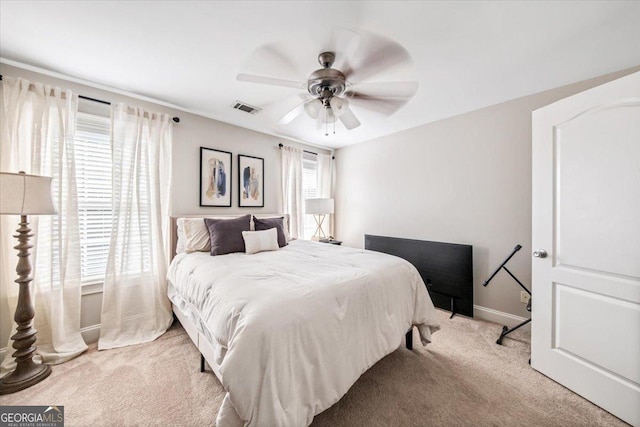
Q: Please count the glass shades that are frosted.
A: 3